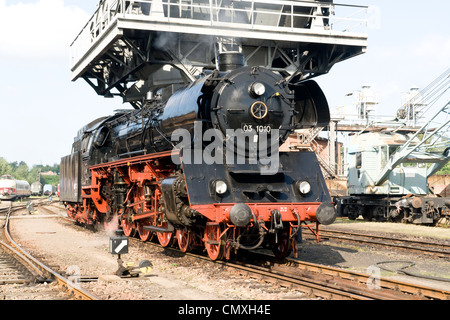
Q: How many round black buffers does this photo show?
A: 2